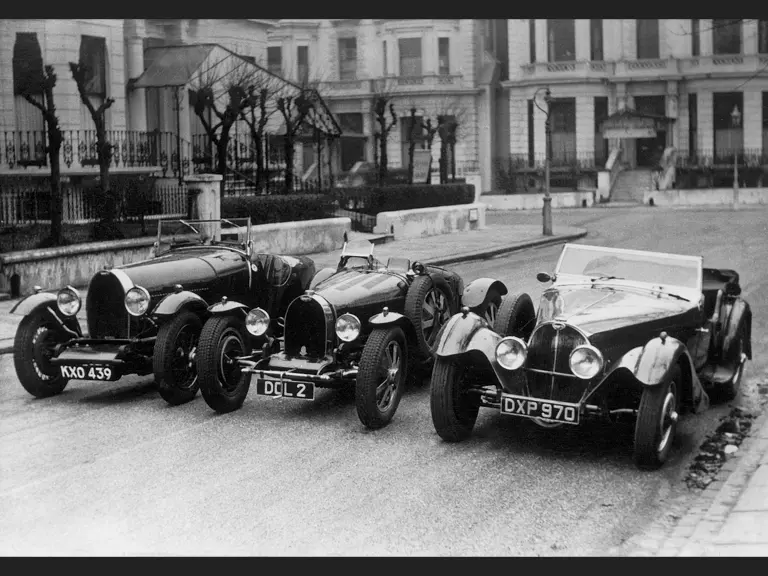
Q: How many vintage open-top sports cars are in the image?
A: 3